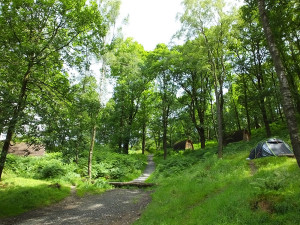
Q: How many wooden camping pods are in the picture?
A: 2